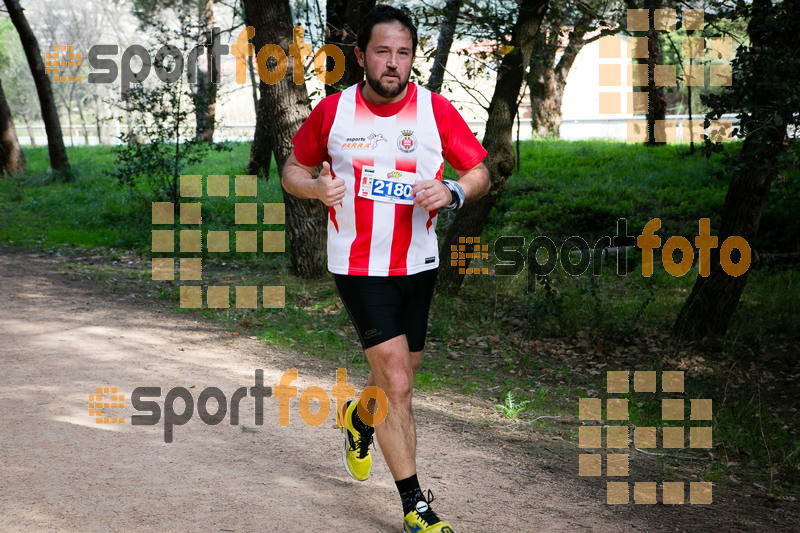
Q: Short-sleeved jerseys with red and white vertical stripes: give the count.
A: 1